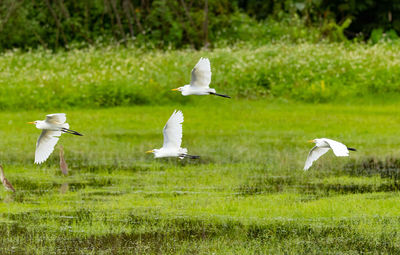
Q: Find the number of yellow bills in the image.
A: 4